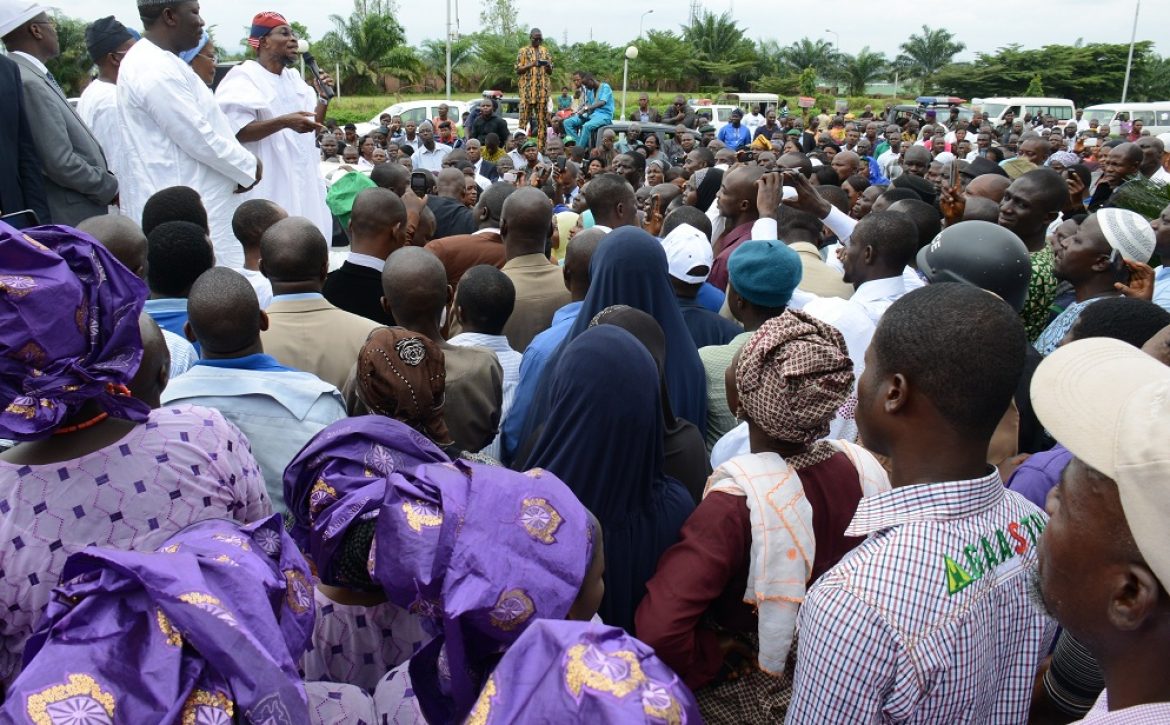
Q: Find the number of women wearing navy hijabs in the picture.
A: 2